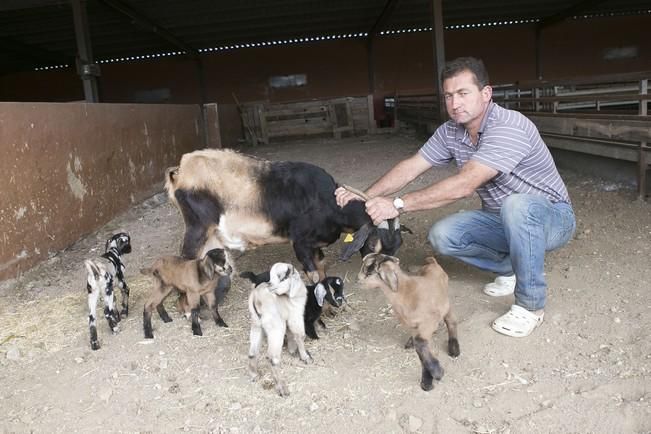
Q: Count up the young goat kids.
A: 5